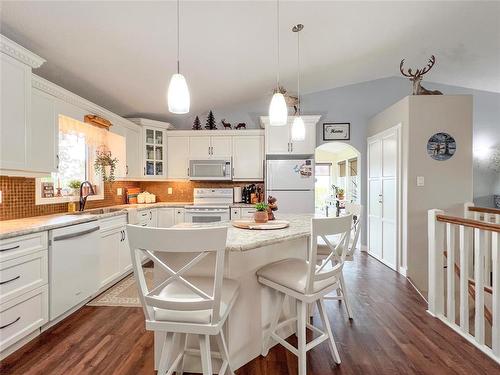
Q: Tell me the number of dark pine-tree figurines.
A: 2